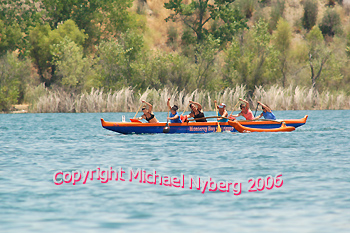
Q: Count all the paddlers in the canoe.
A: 6